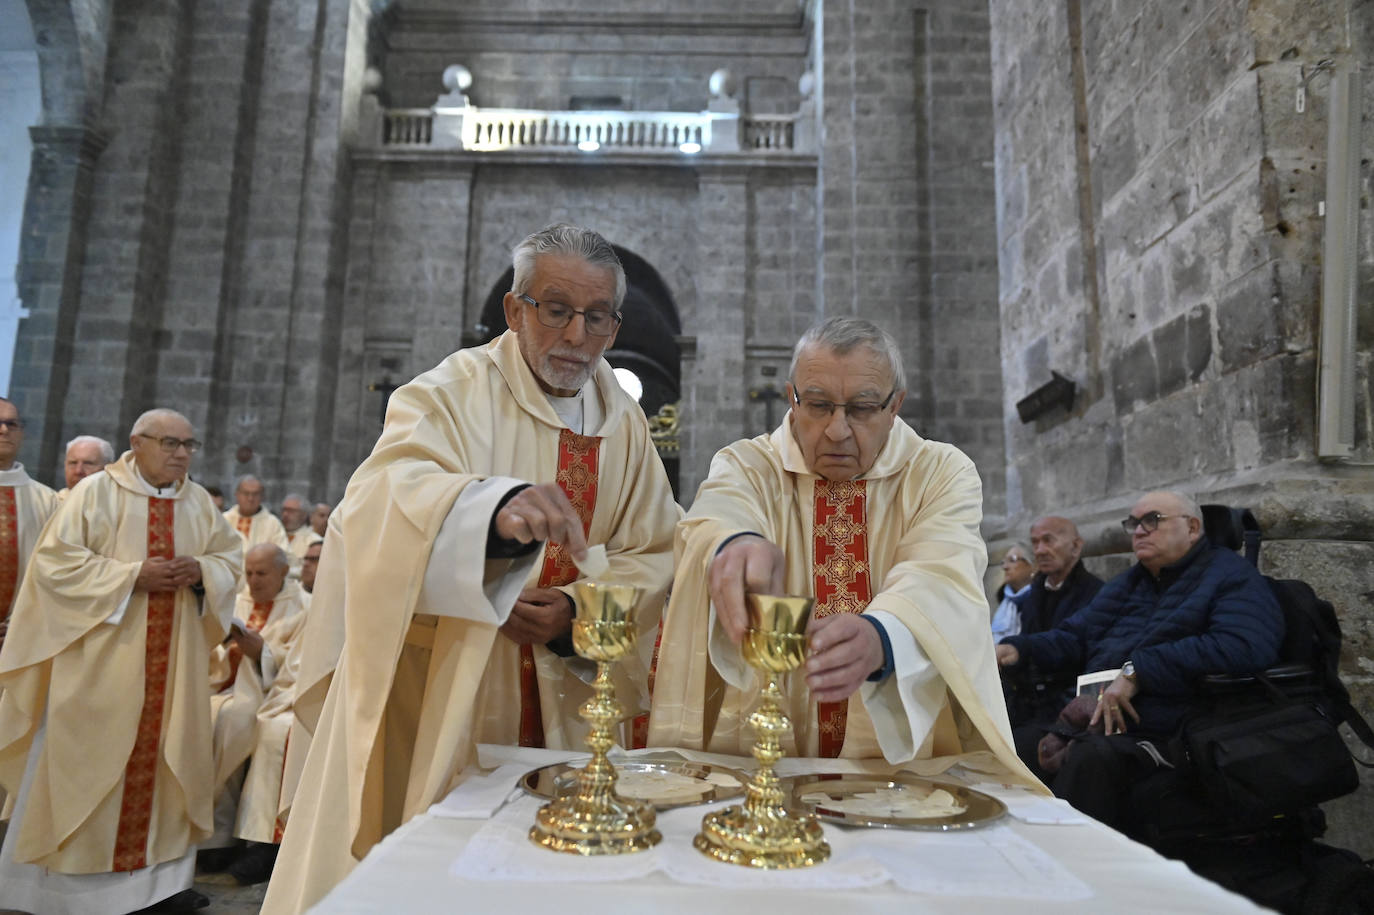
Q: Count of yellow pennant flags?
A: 0